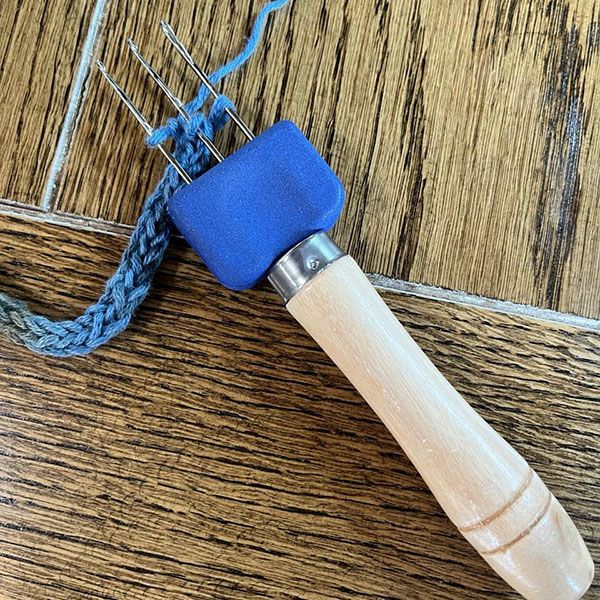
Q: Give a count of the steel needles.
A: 3